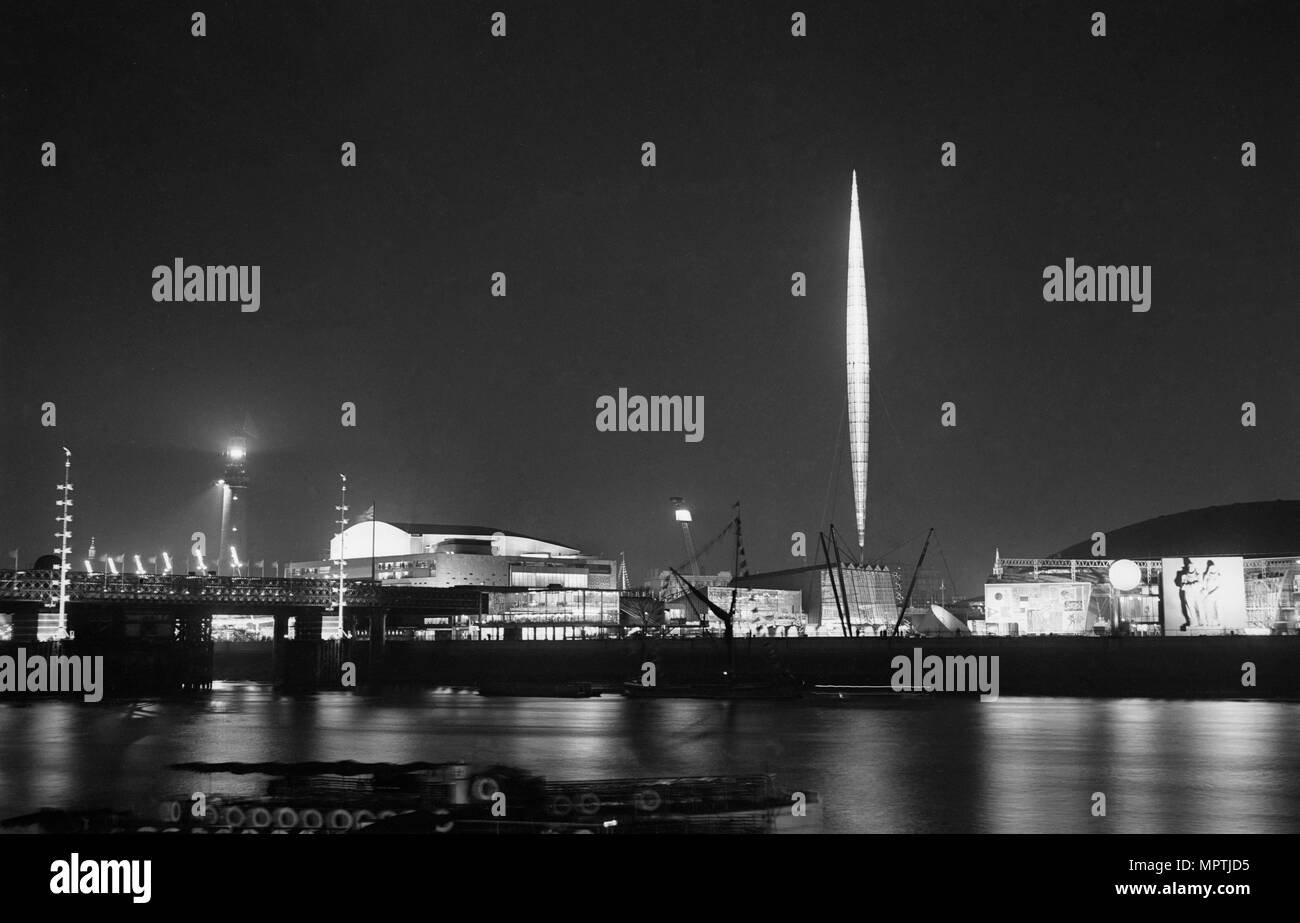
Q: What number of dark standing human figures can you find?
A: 2